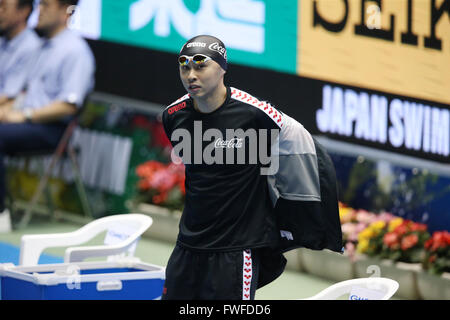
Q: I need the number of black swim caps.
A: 1